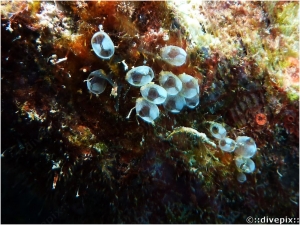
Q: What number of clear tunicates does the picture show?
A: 15